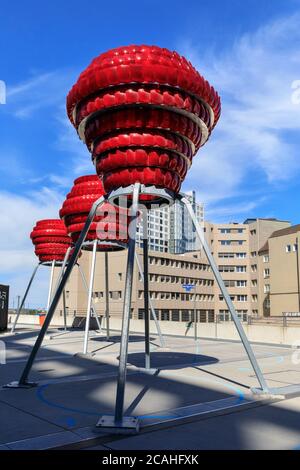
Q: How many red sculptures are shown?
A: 3